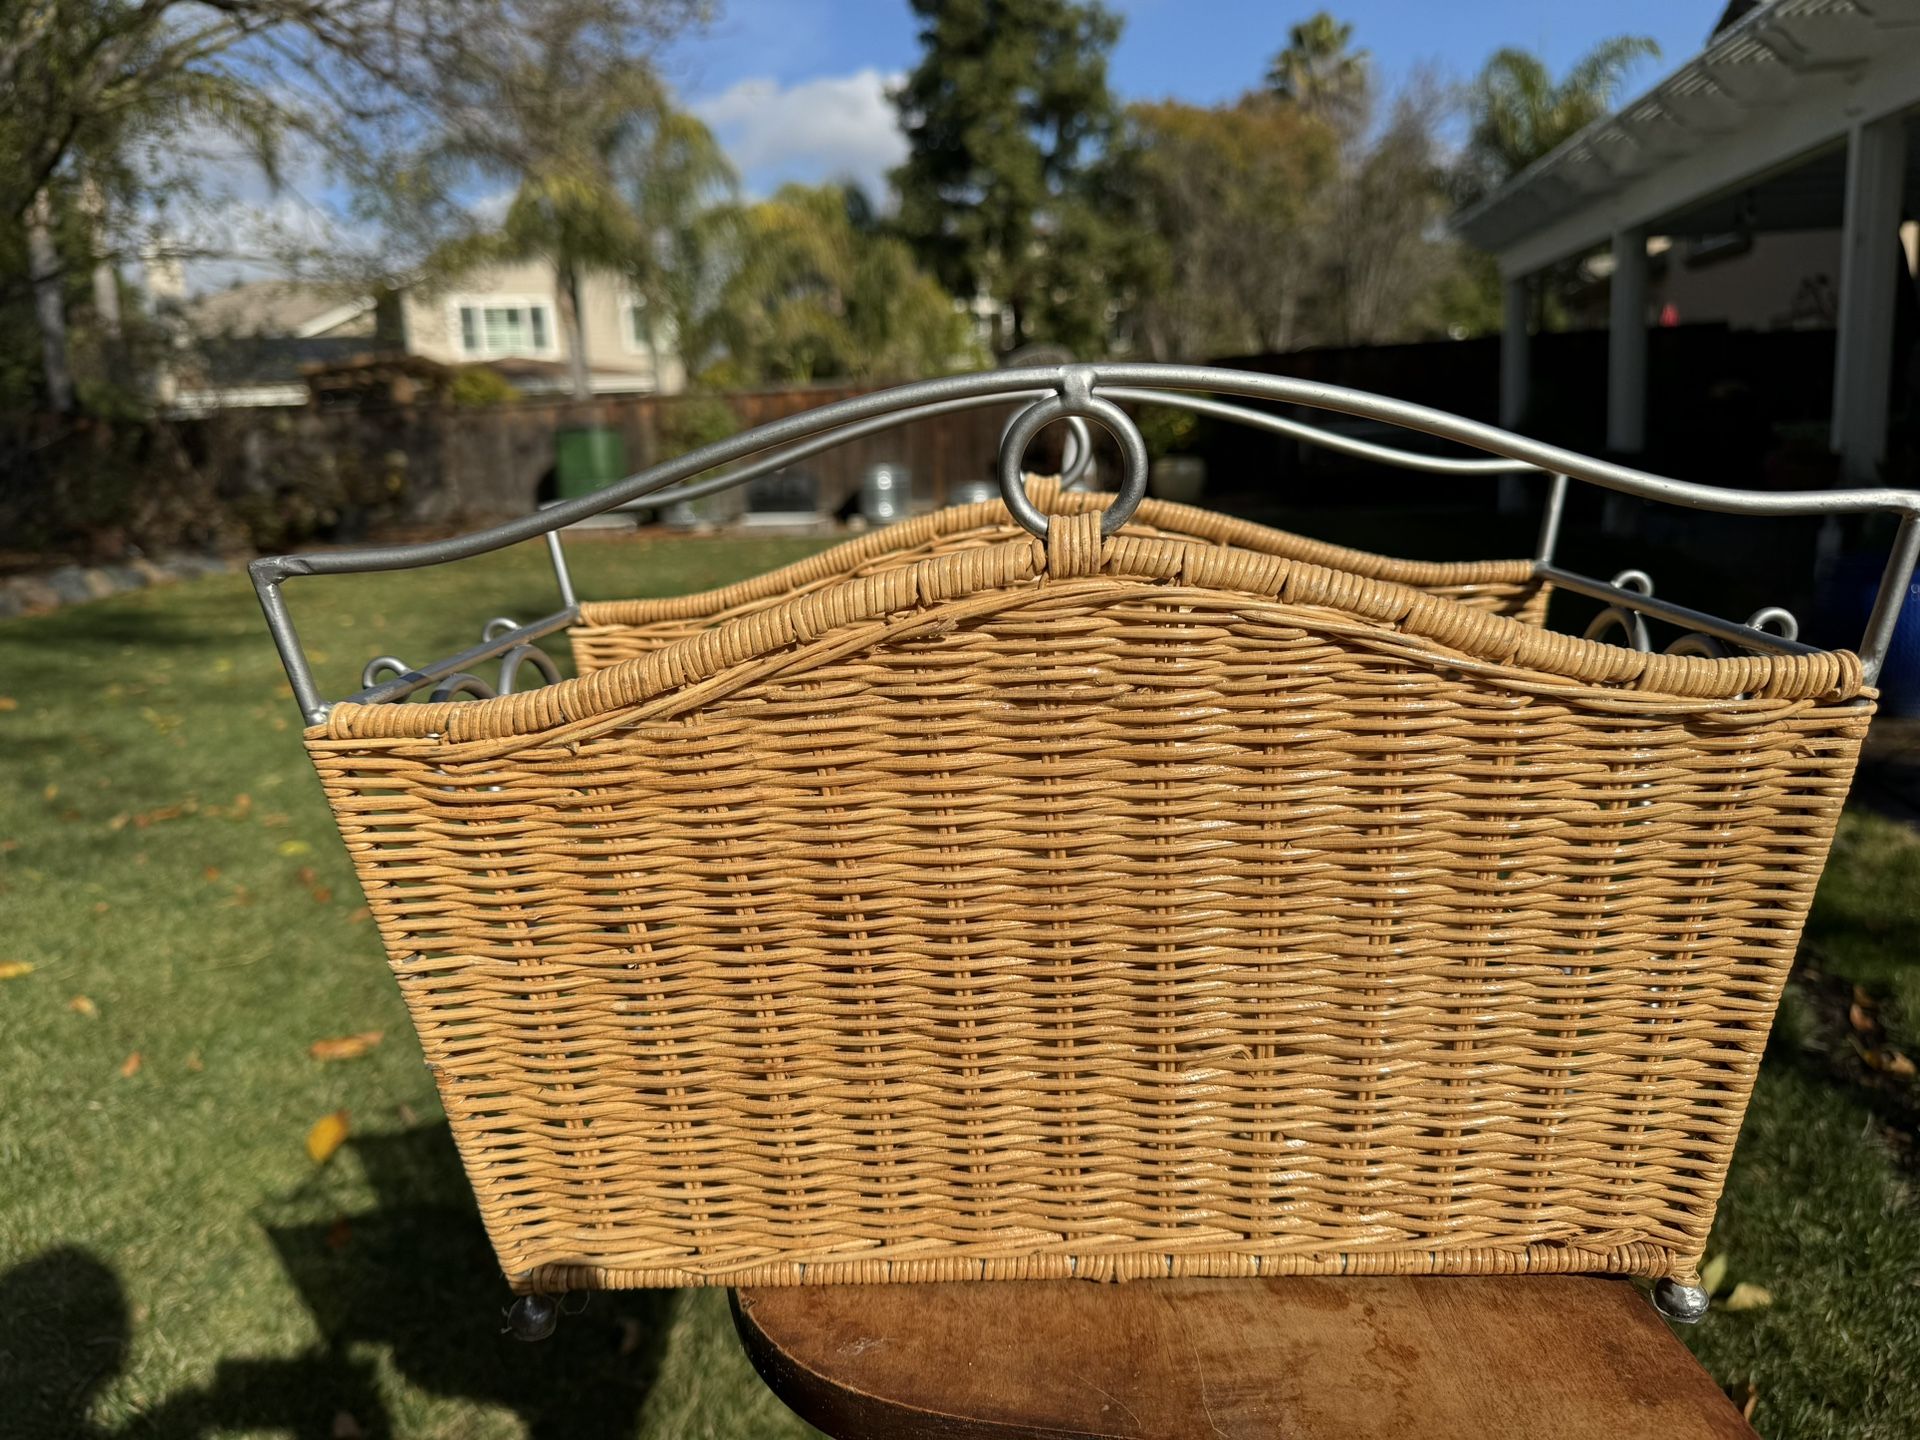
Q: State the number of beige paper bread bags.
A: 0